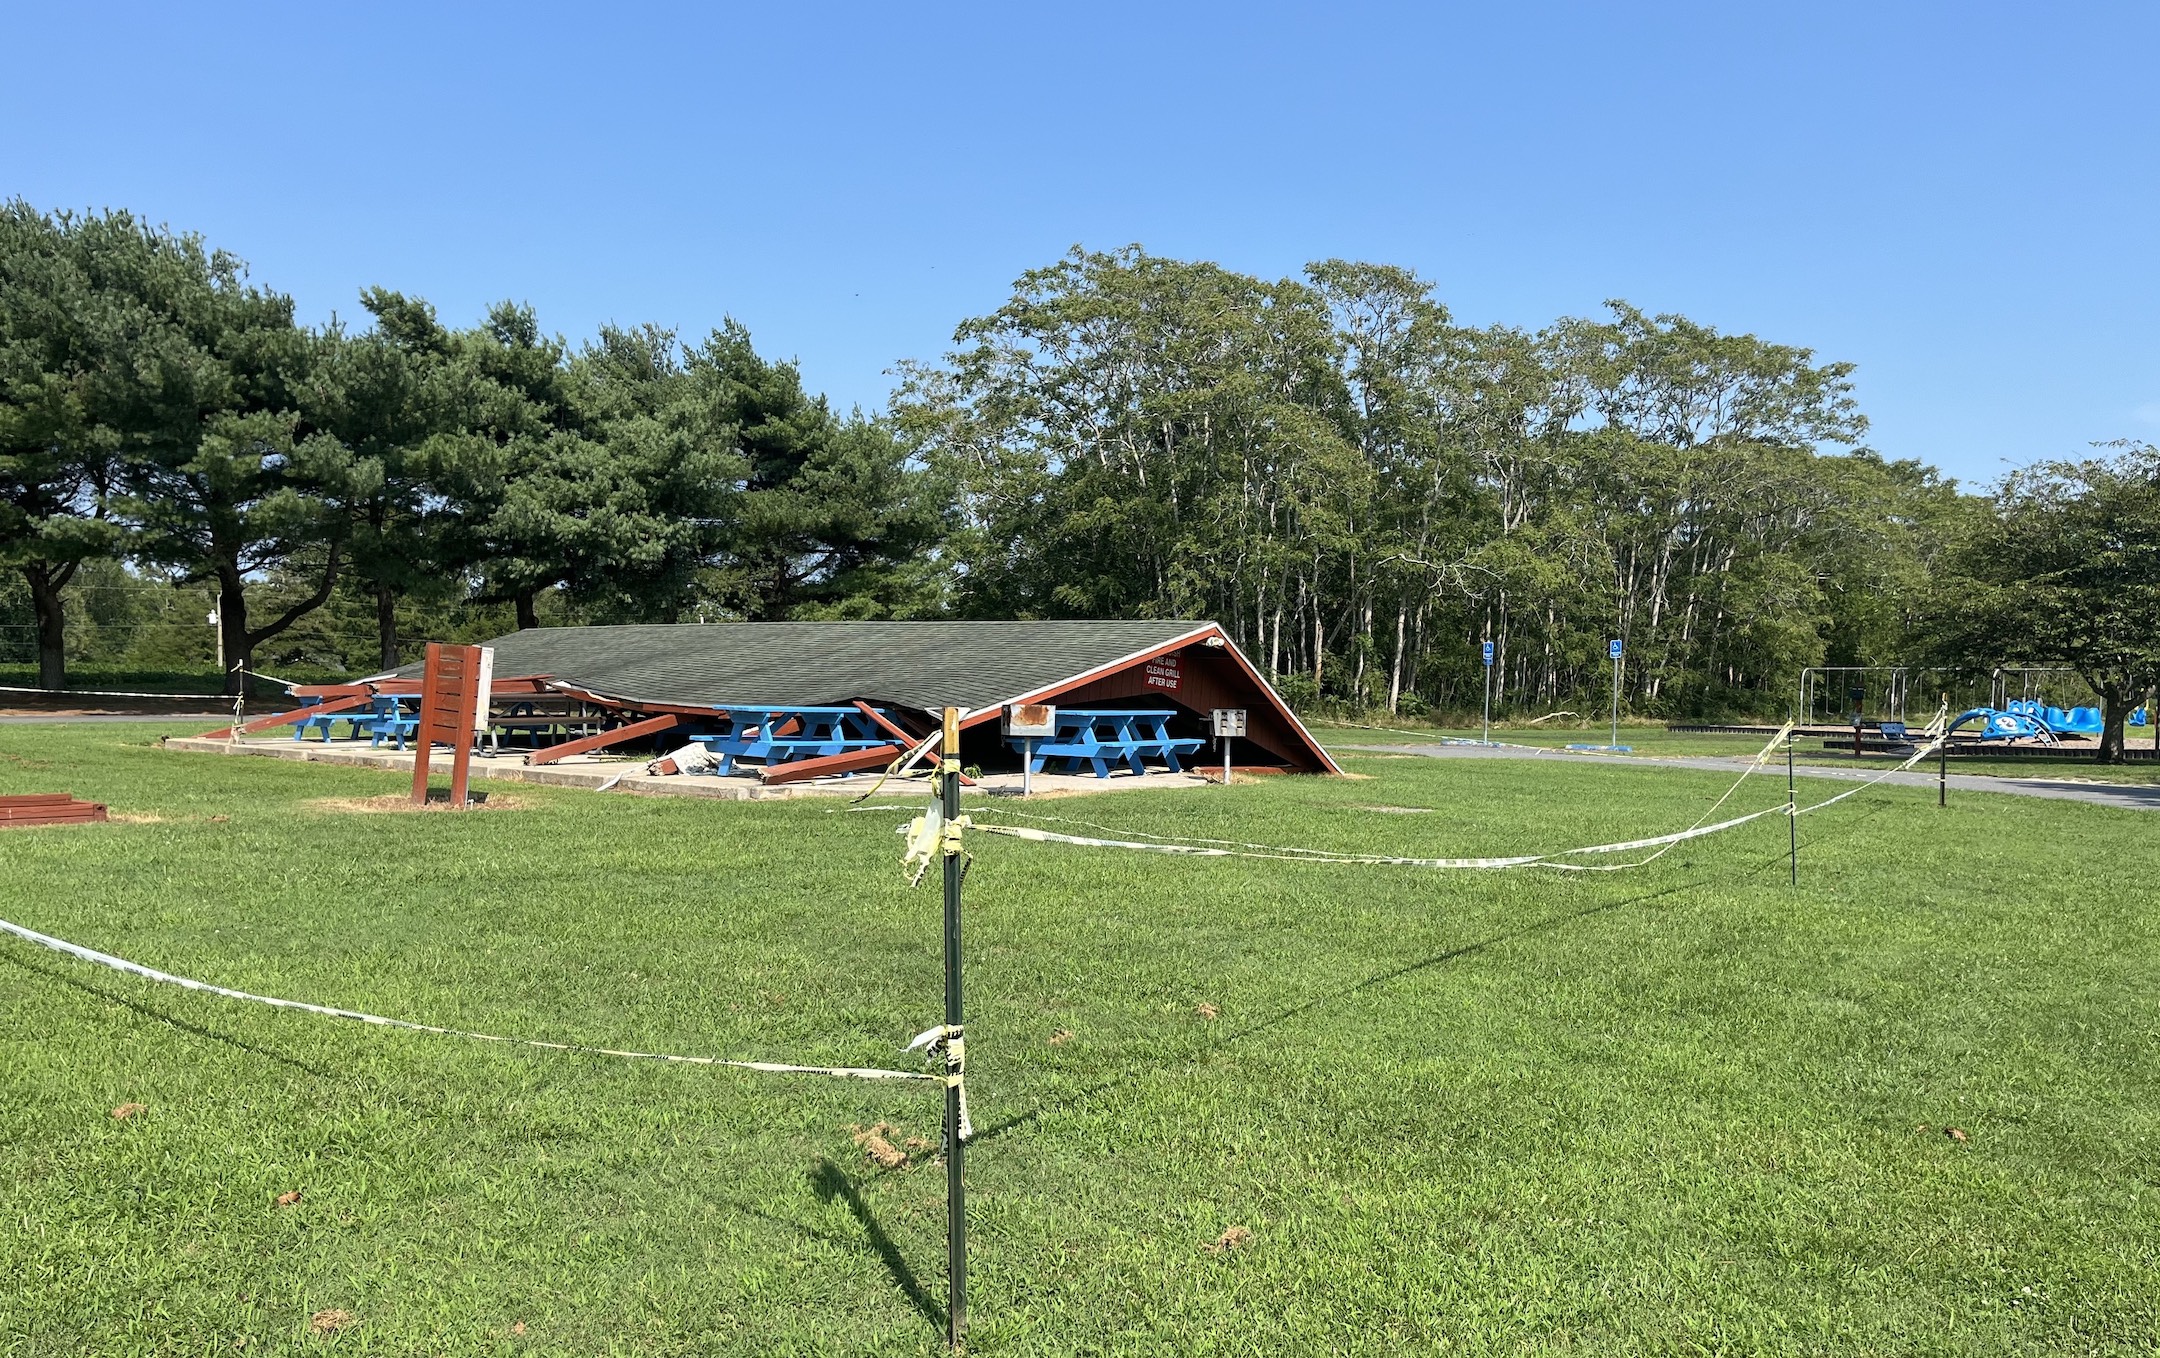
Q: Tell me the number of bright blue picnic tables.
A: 4